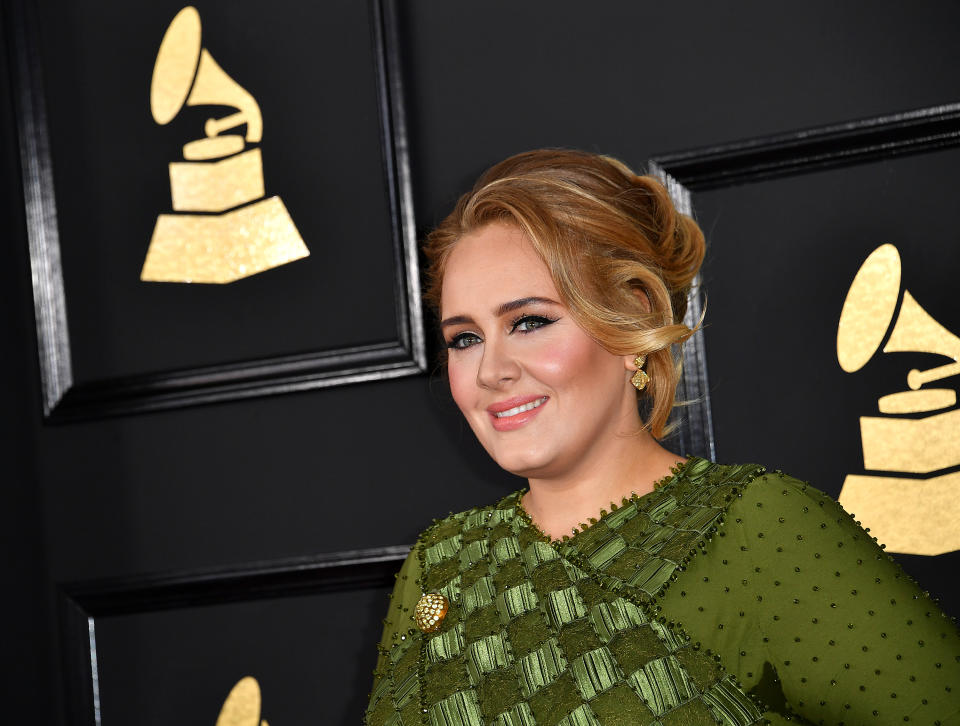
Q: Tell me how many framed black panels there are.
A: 3